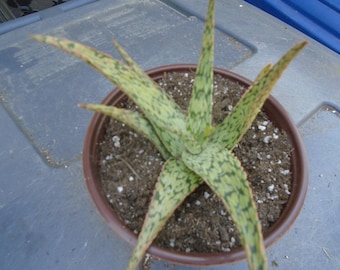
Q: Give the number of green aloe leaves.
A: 8